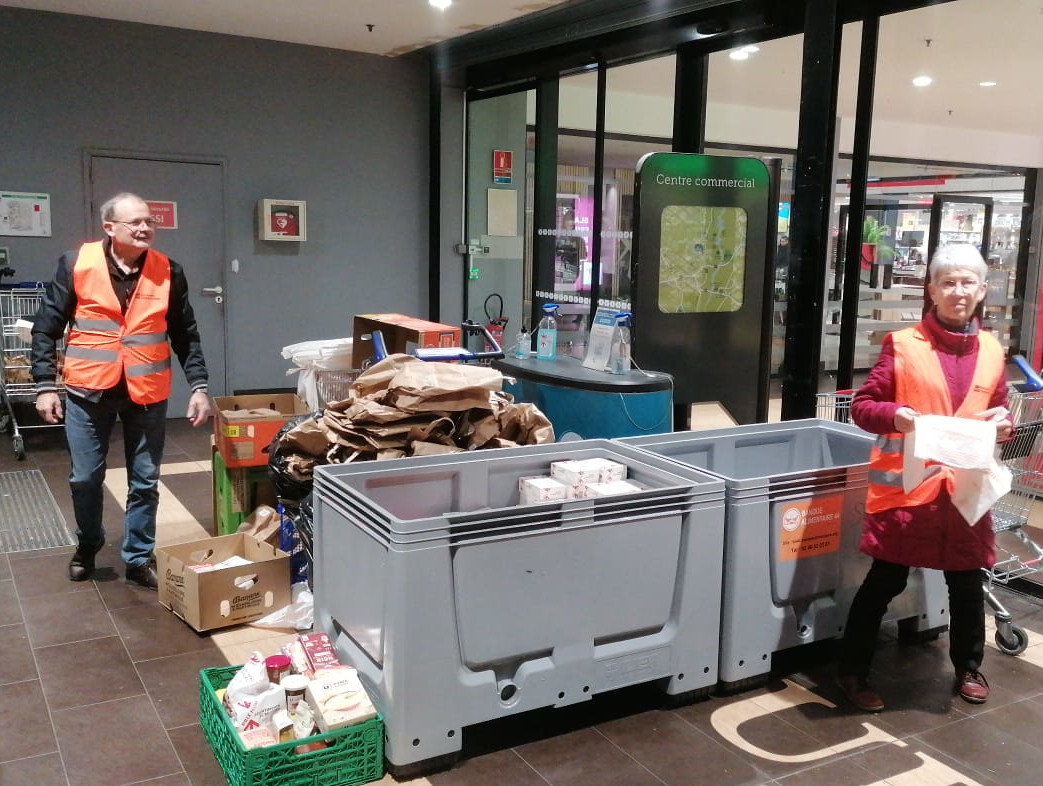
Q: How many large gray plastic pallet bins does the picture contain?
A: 2